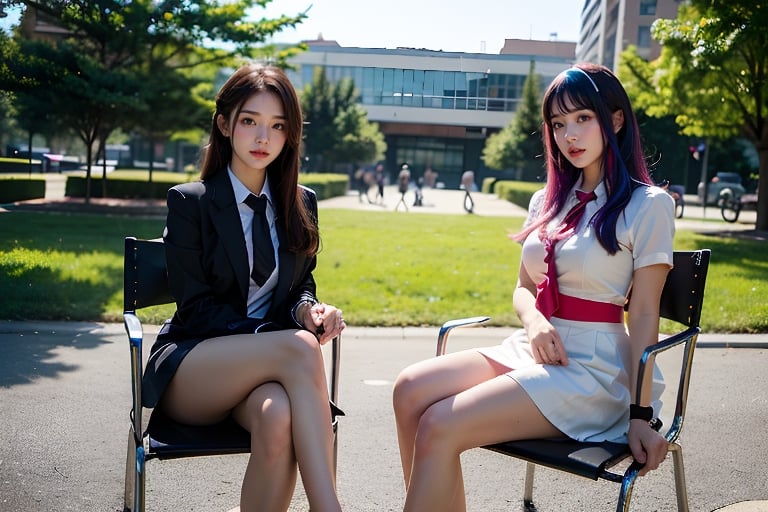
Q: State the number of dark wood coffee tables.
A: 0